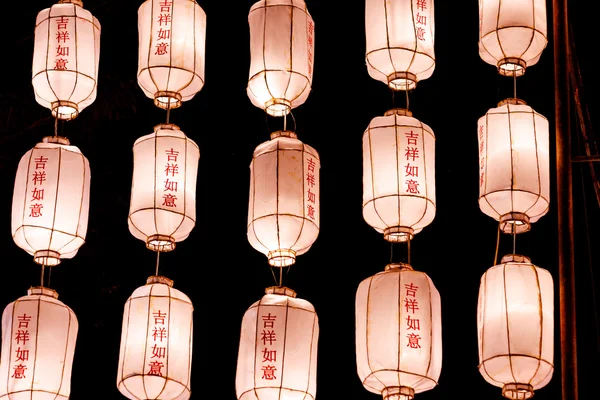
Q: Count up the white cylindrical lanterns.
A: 15